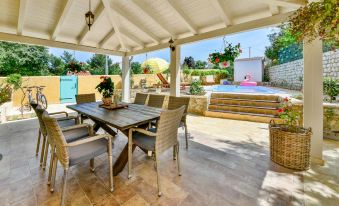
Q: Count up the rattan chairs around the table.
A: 8